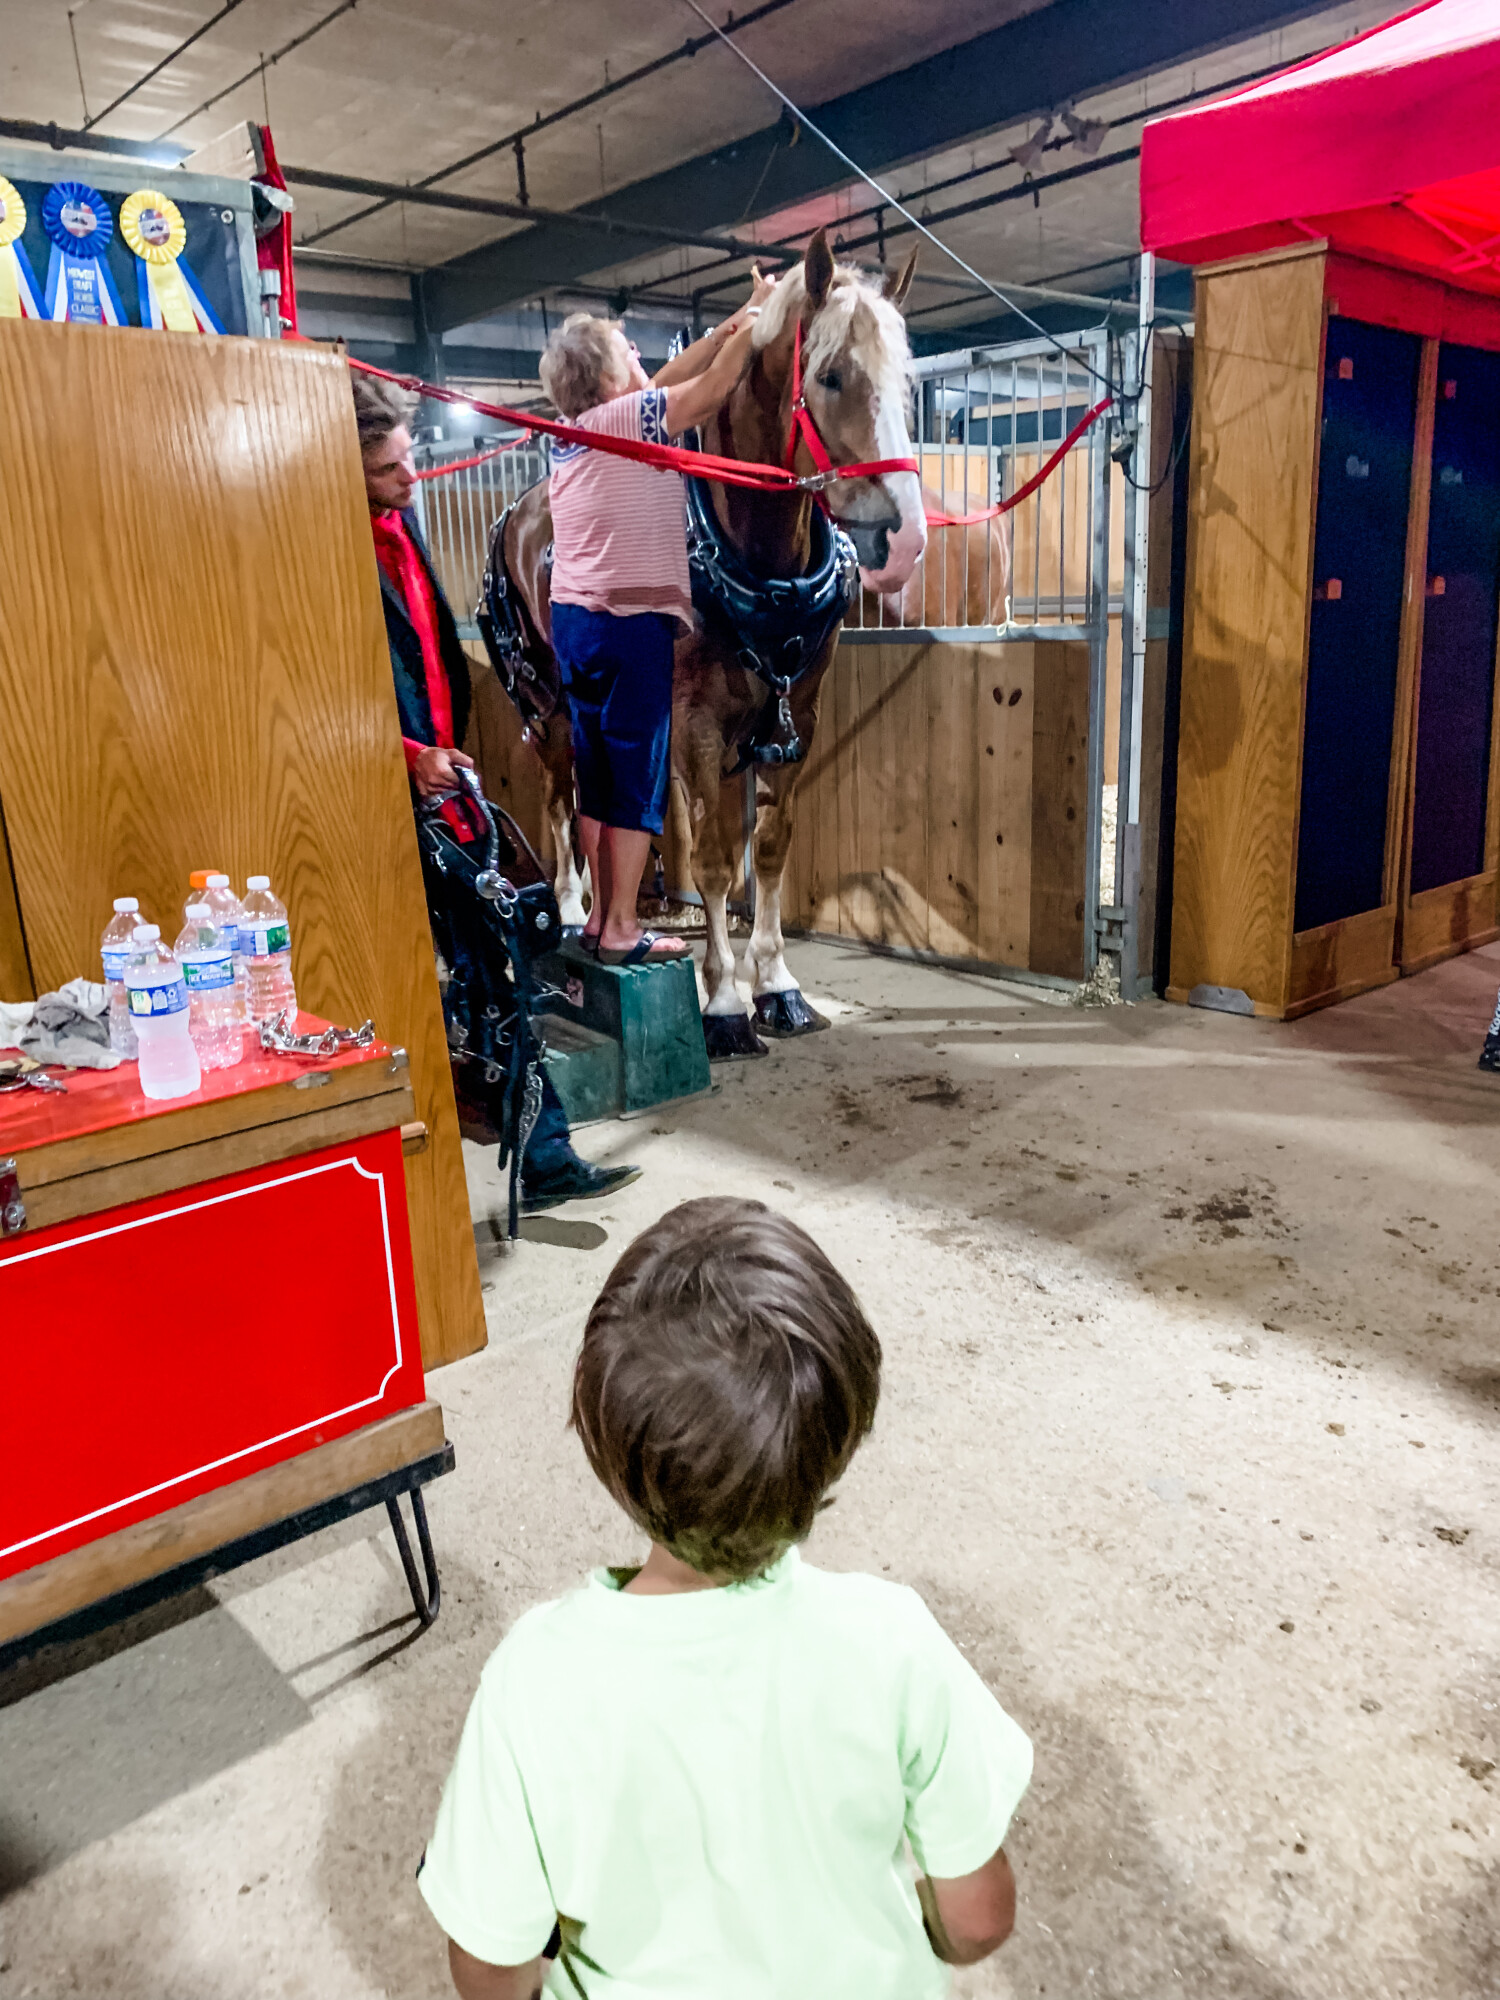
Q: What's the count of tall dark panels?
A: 2